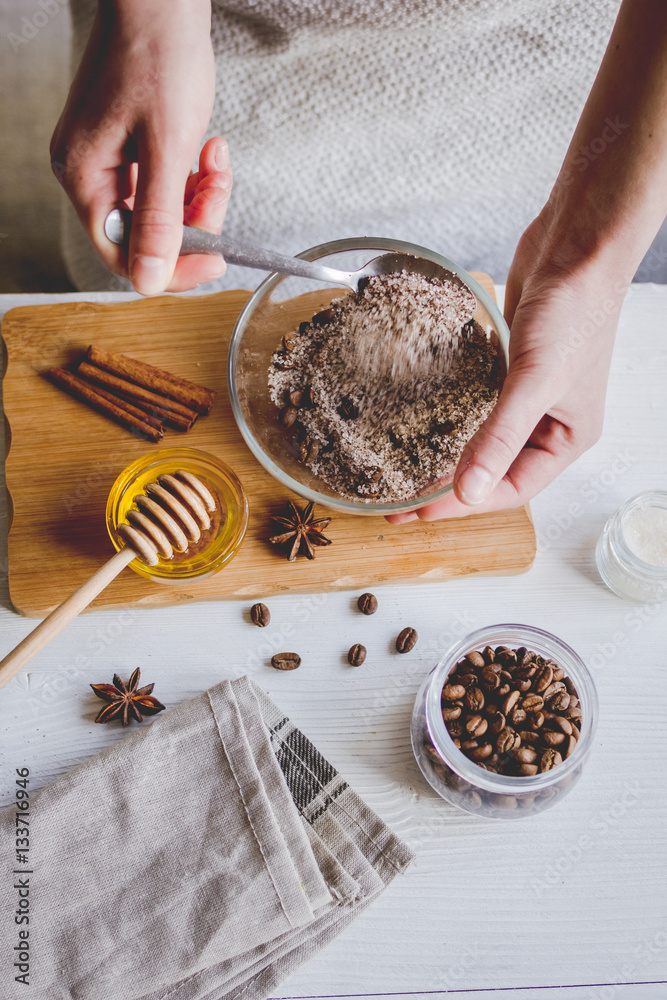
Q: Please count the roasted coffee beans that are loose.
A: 5